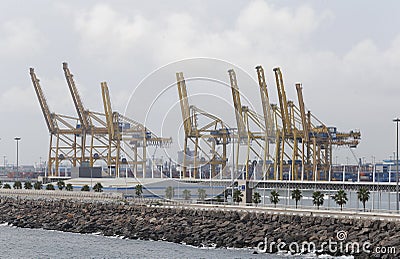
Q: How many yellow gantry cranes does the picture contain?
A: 8